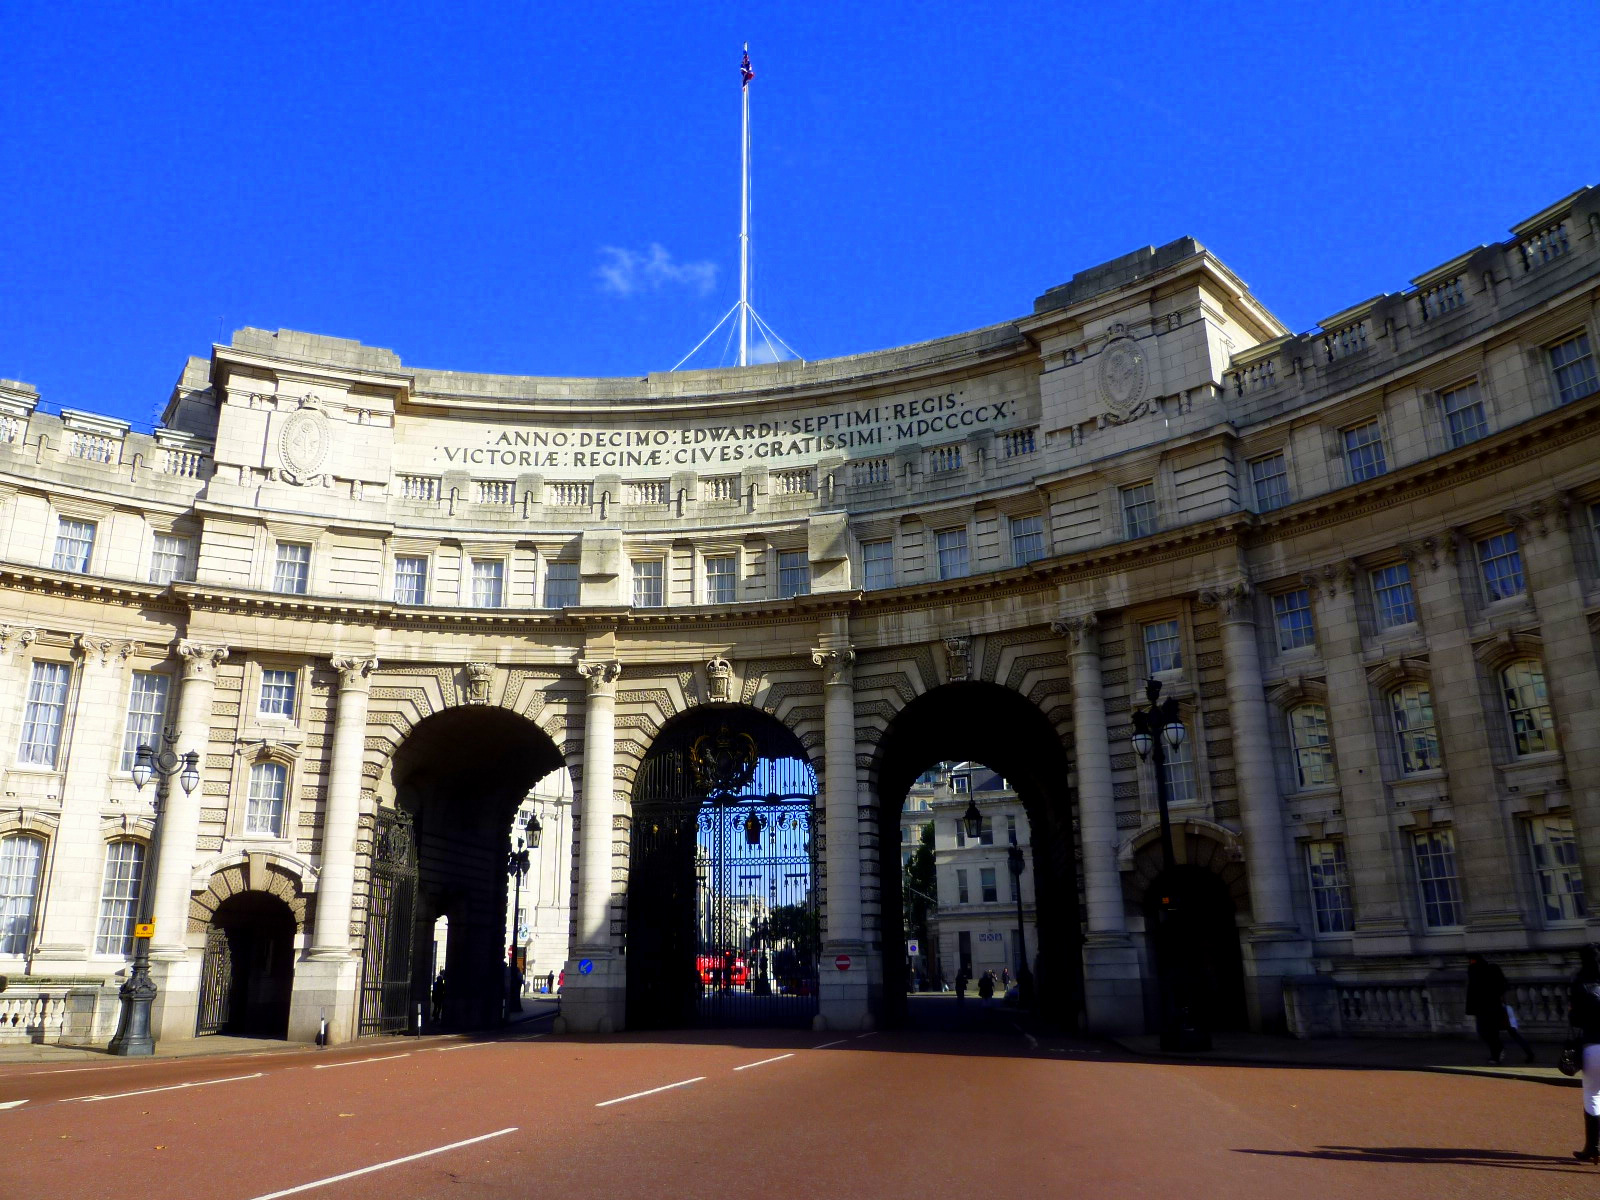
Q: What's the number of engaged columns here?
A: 6